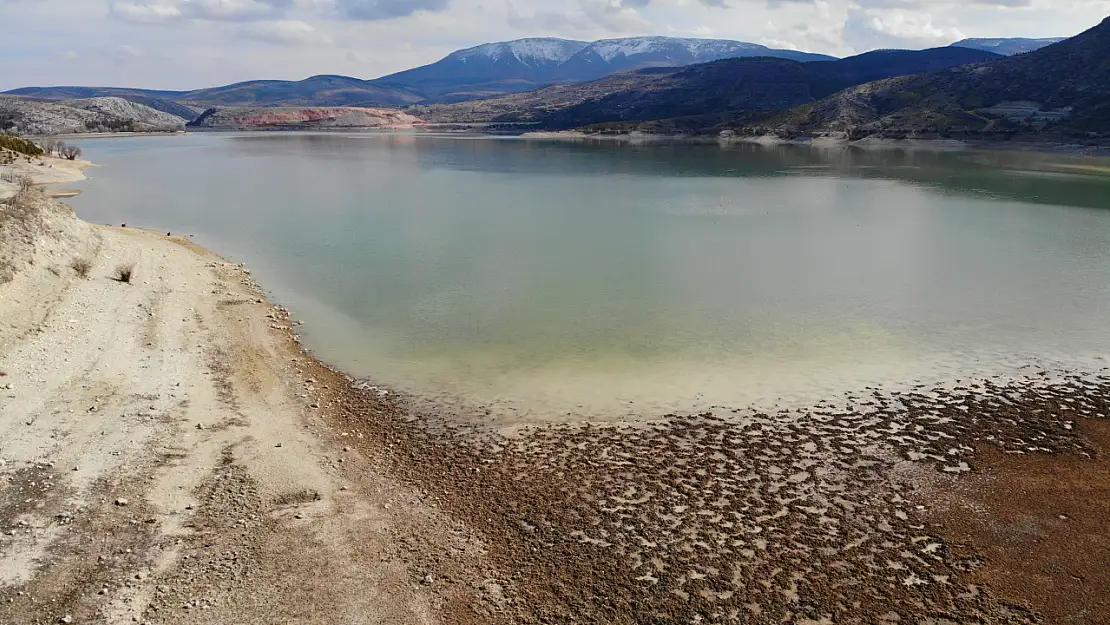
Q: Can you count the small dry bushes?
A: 2